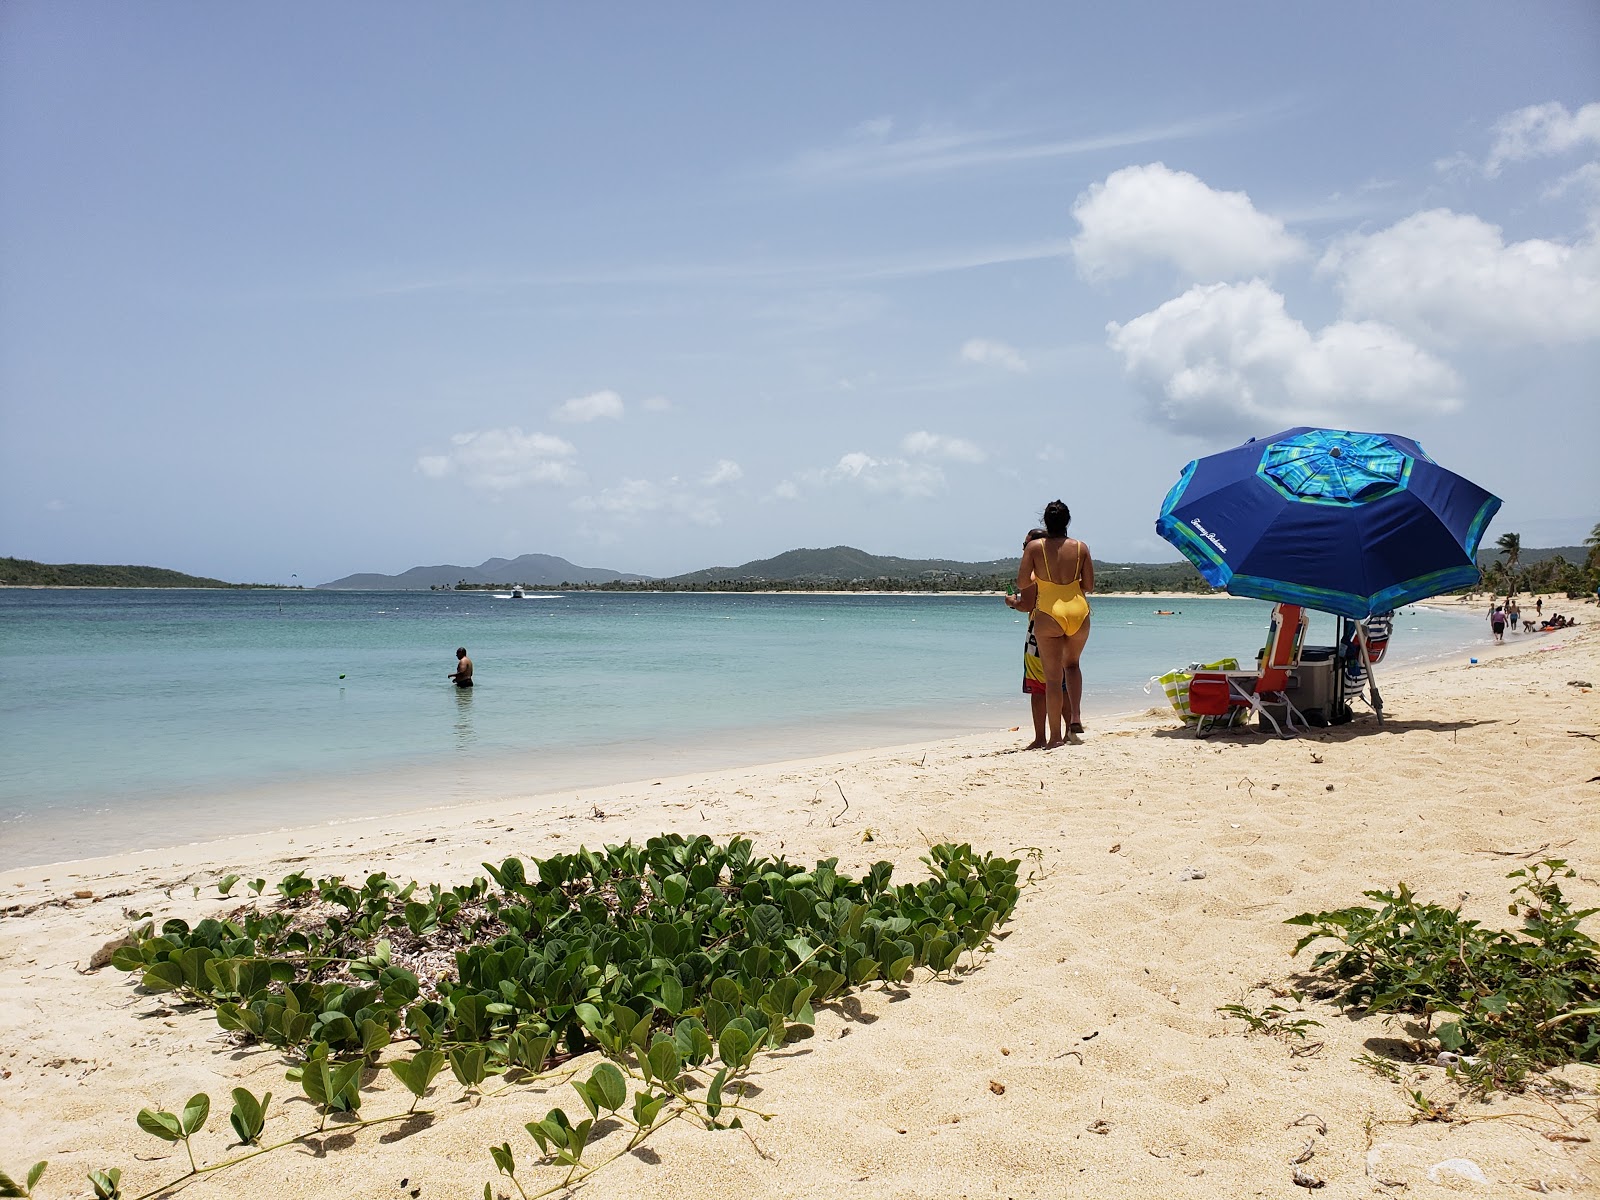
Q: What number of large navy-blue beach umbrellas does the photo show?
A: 1